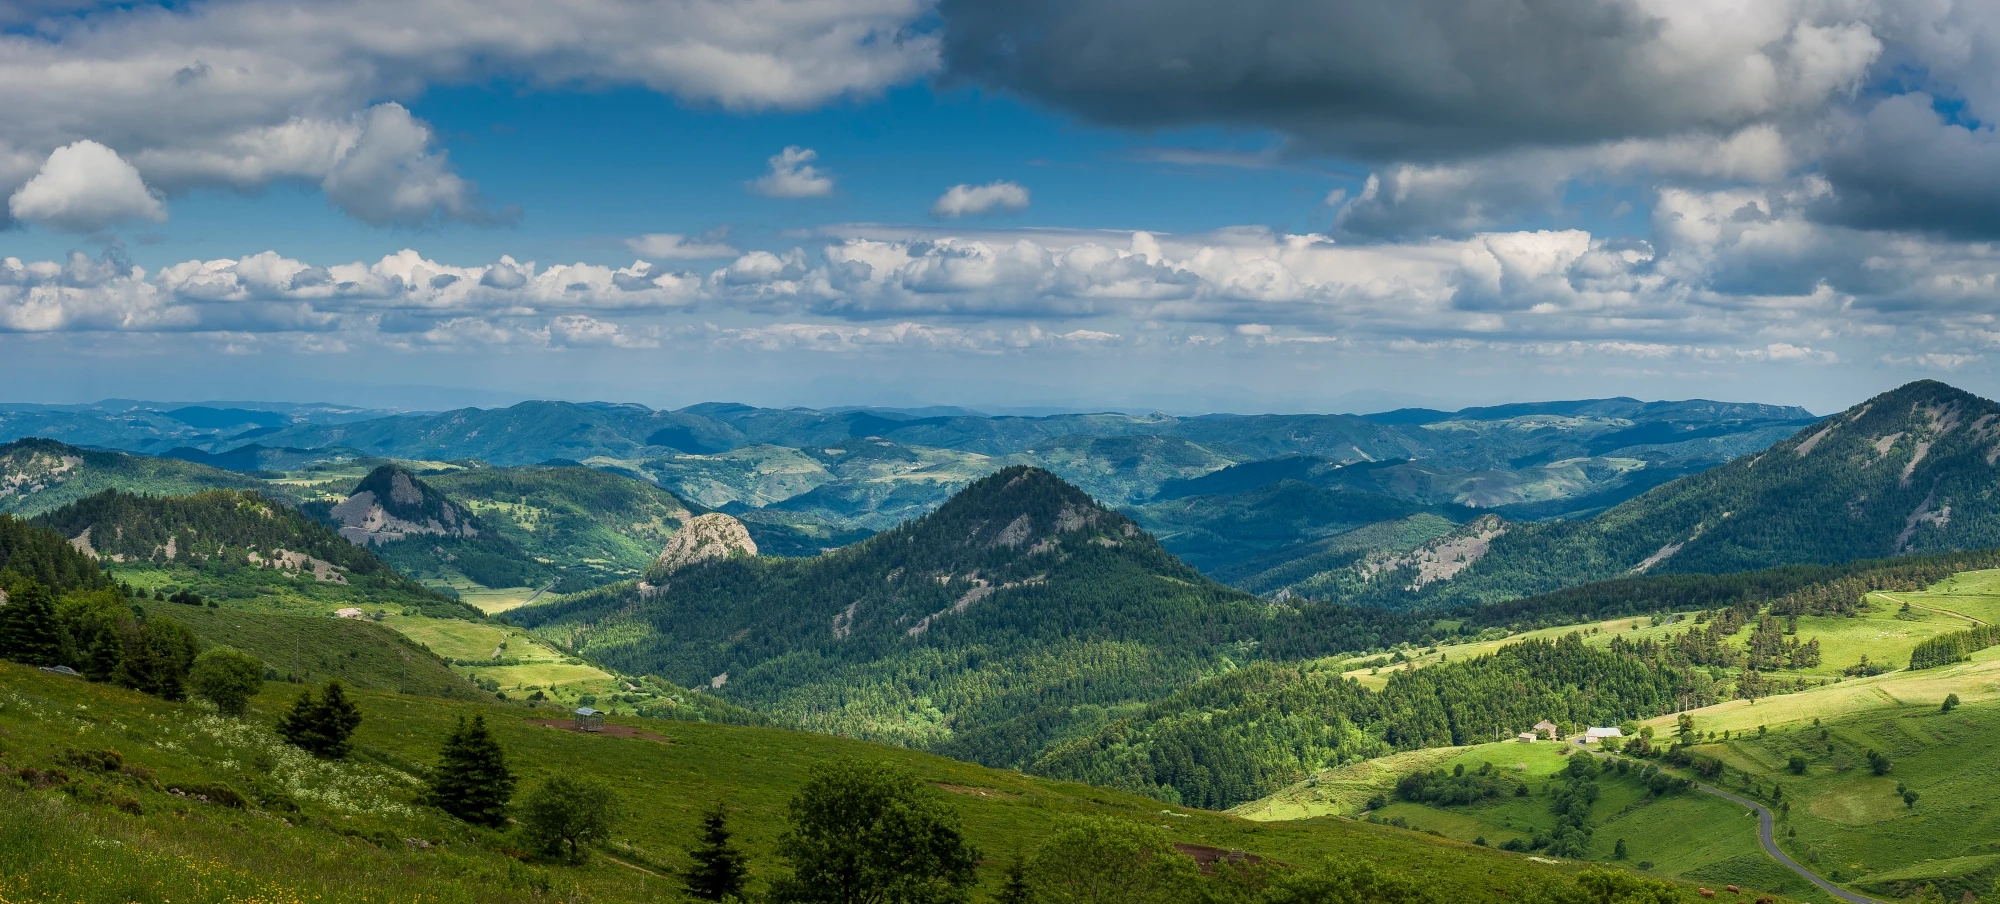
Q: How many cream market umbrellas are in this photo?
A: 0